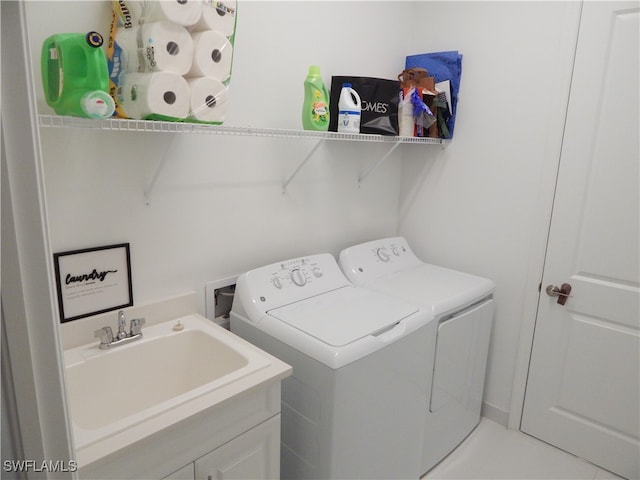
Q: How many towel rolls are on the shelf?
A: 6